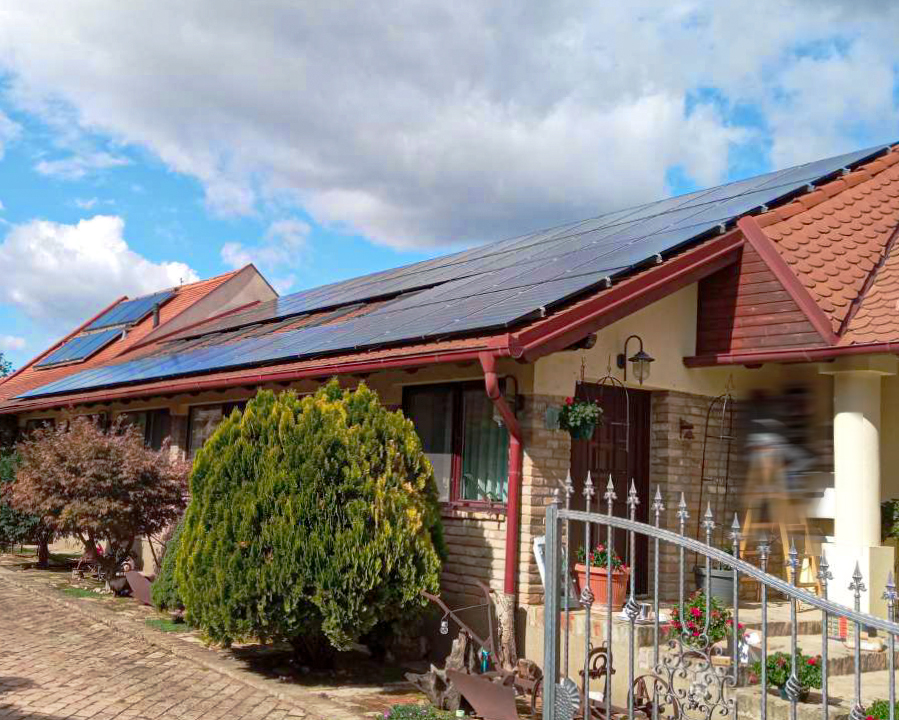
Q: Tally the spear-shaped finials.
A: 13